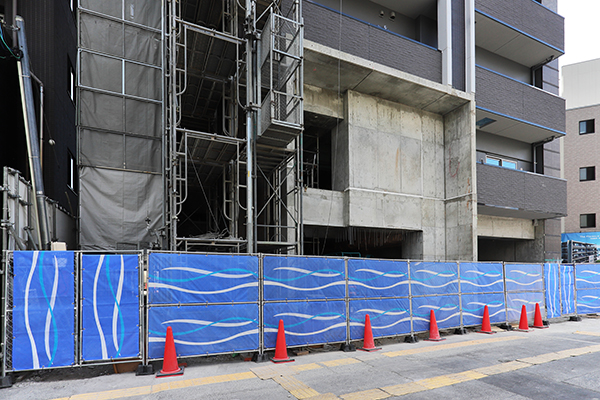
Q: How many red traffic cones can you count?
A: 7